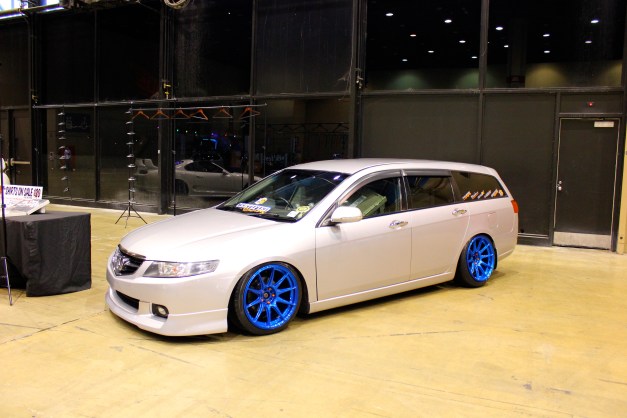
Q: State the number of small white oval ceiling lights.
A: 13